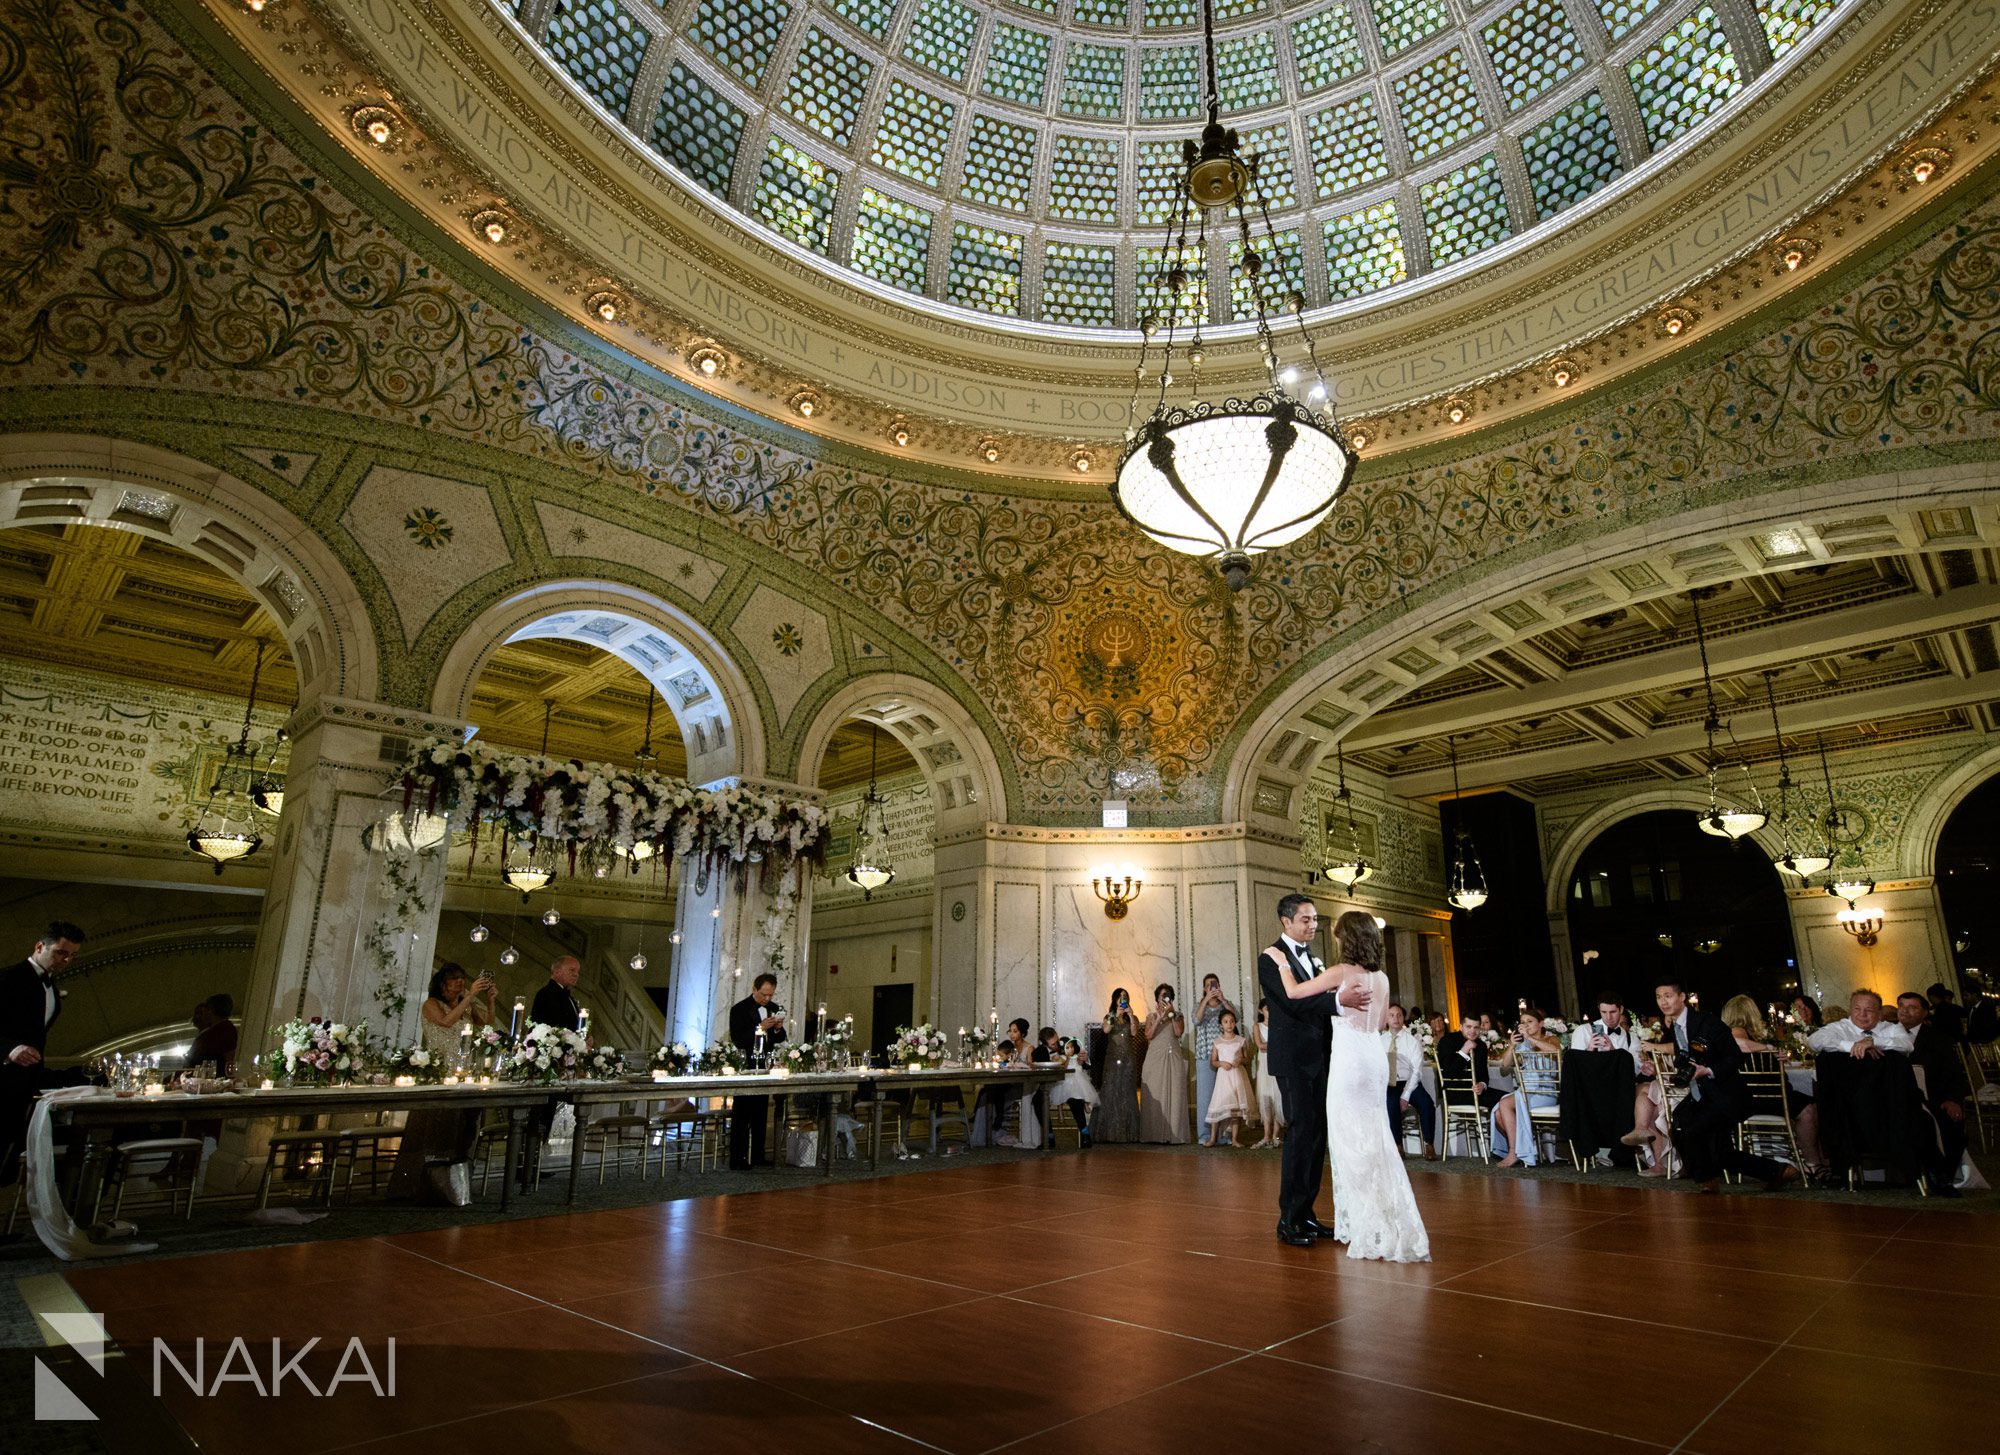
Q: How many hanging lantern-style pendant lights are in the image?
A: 11